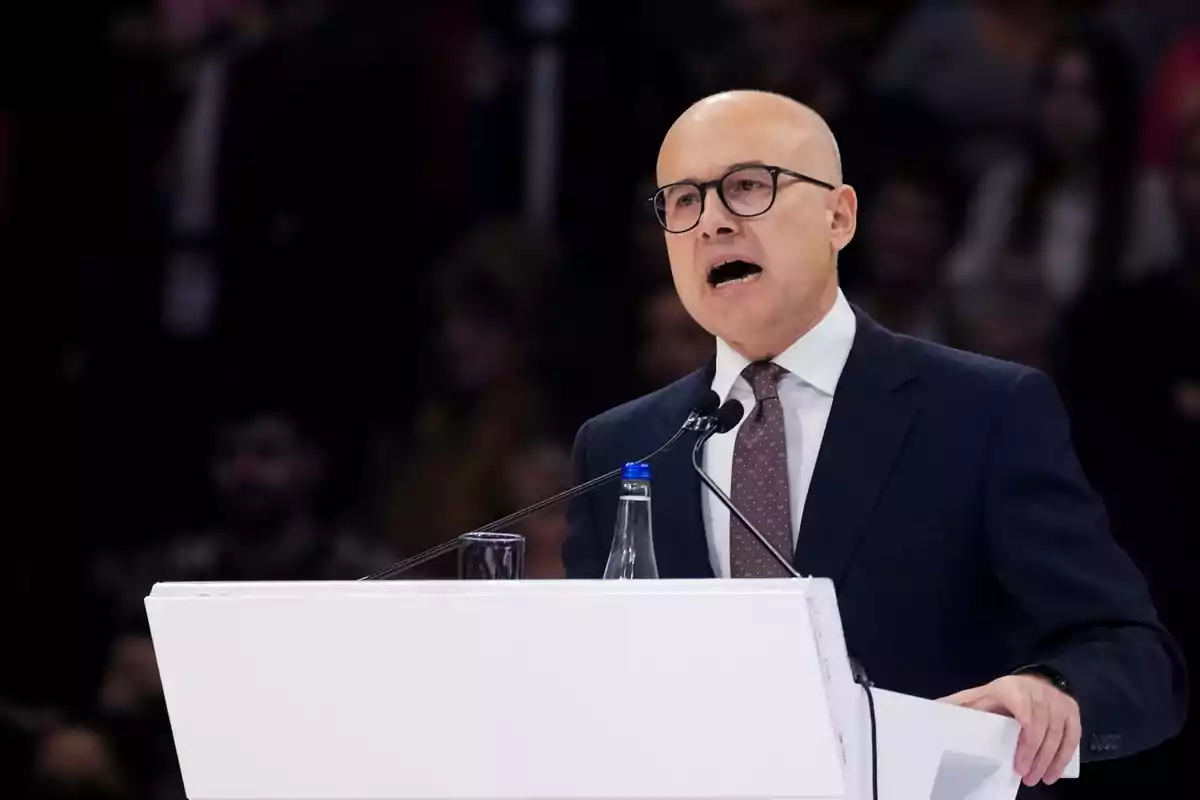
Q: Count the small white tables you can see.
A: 1